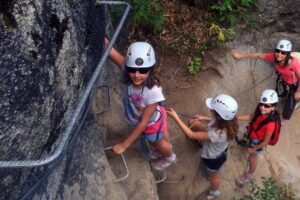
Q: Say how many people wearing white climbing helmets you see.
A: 4